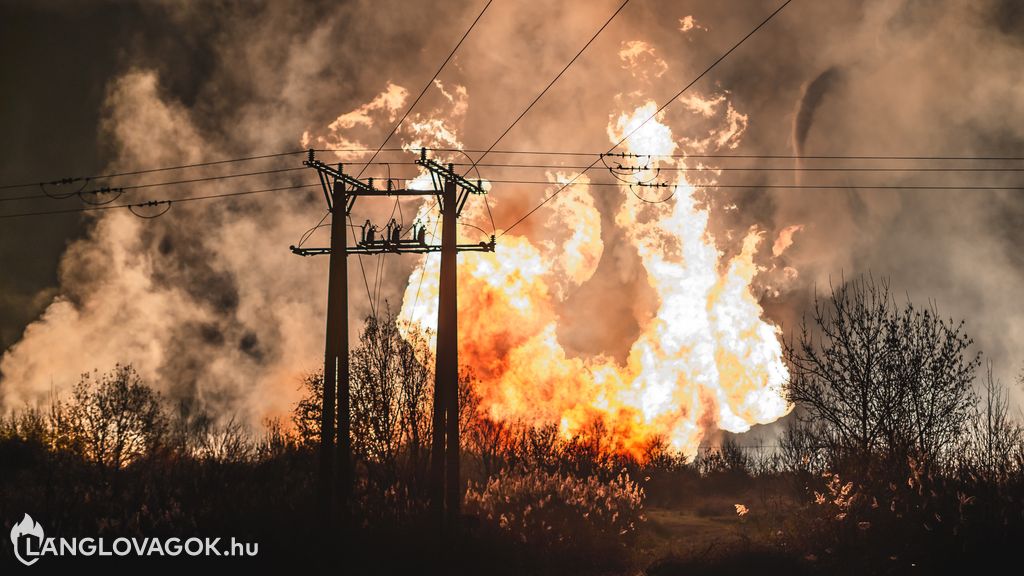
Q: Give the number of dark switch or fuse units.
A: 3